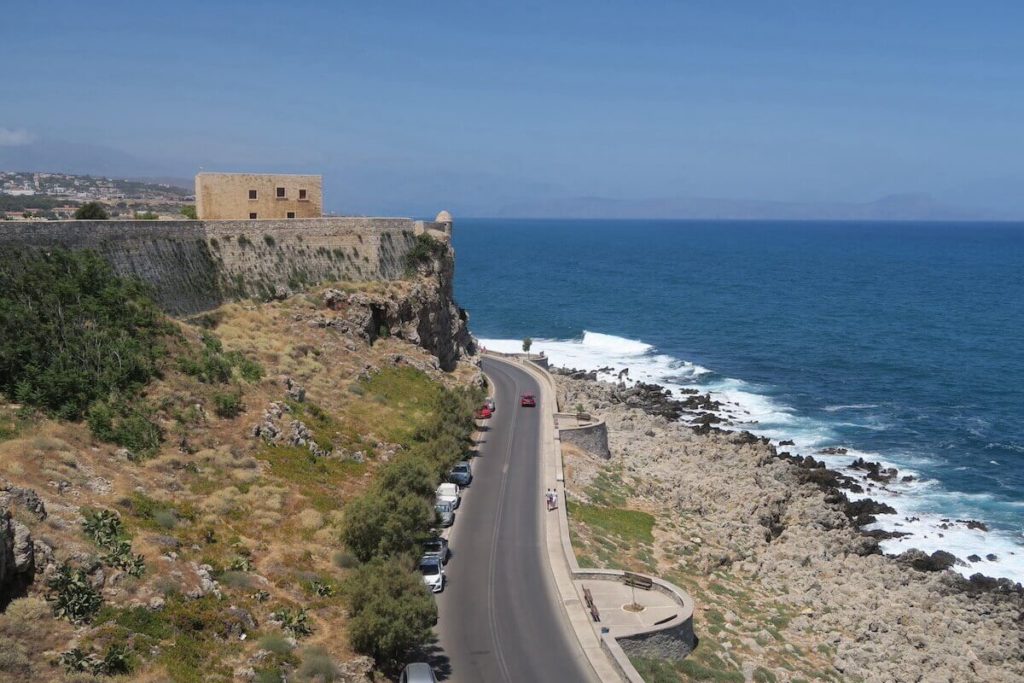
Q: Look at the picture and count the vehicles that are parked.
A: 8